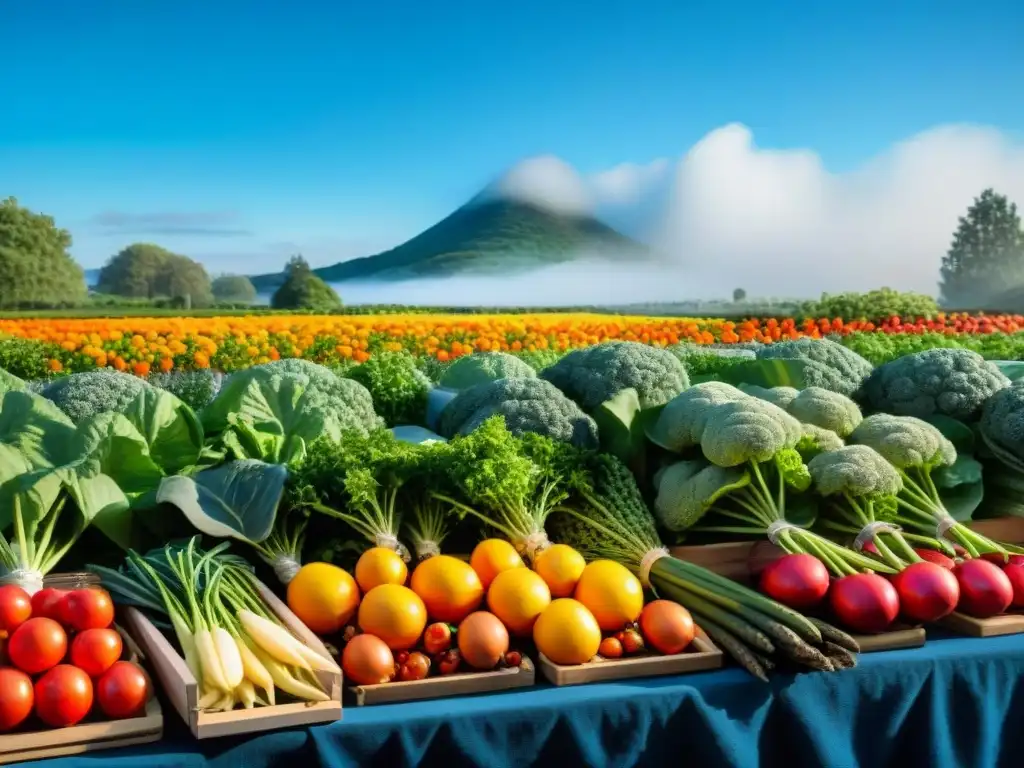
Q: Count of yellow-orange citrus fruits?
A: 9